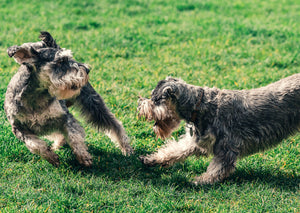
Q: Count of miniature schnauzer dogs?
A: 2